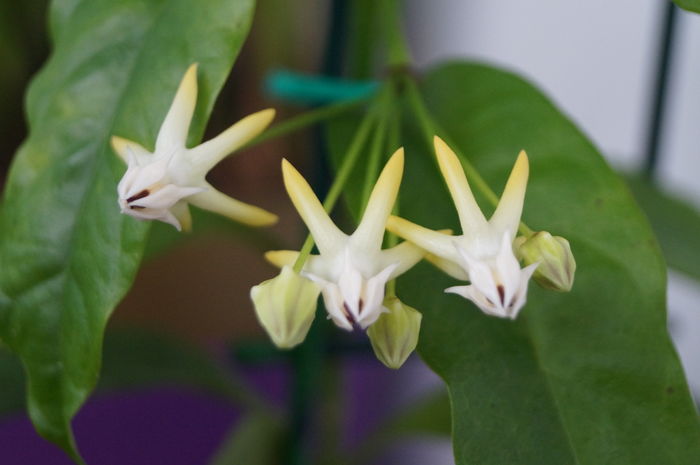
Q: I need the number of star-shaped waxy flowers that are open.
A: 3